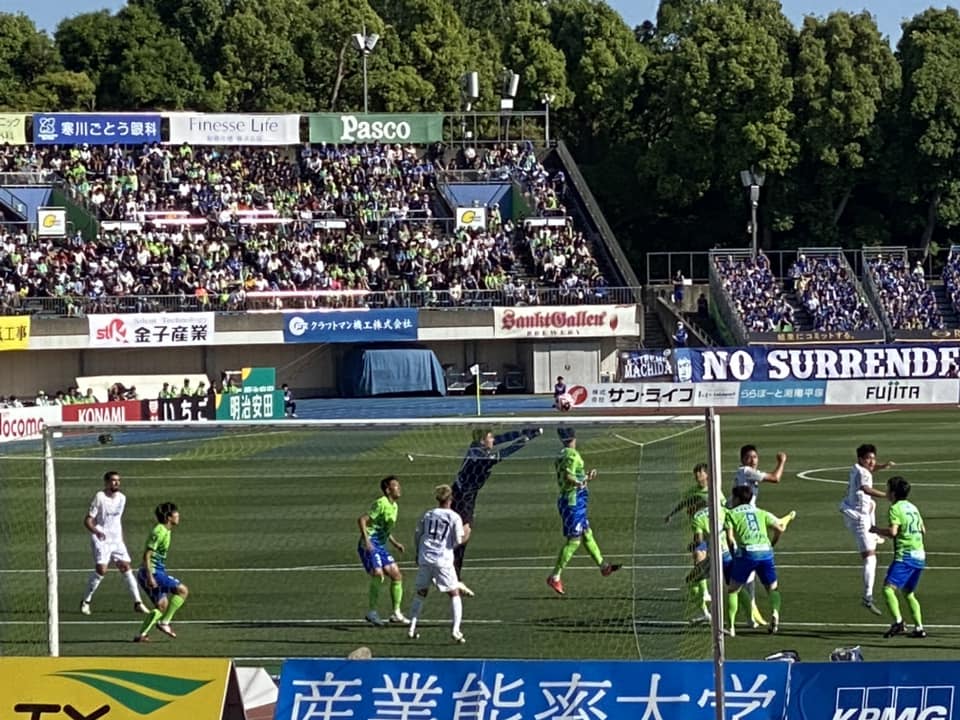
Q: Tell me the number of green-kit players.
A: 7